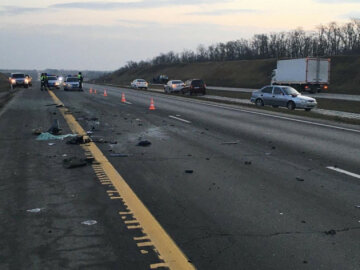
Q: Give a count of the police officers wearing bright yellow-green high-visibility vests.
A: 3